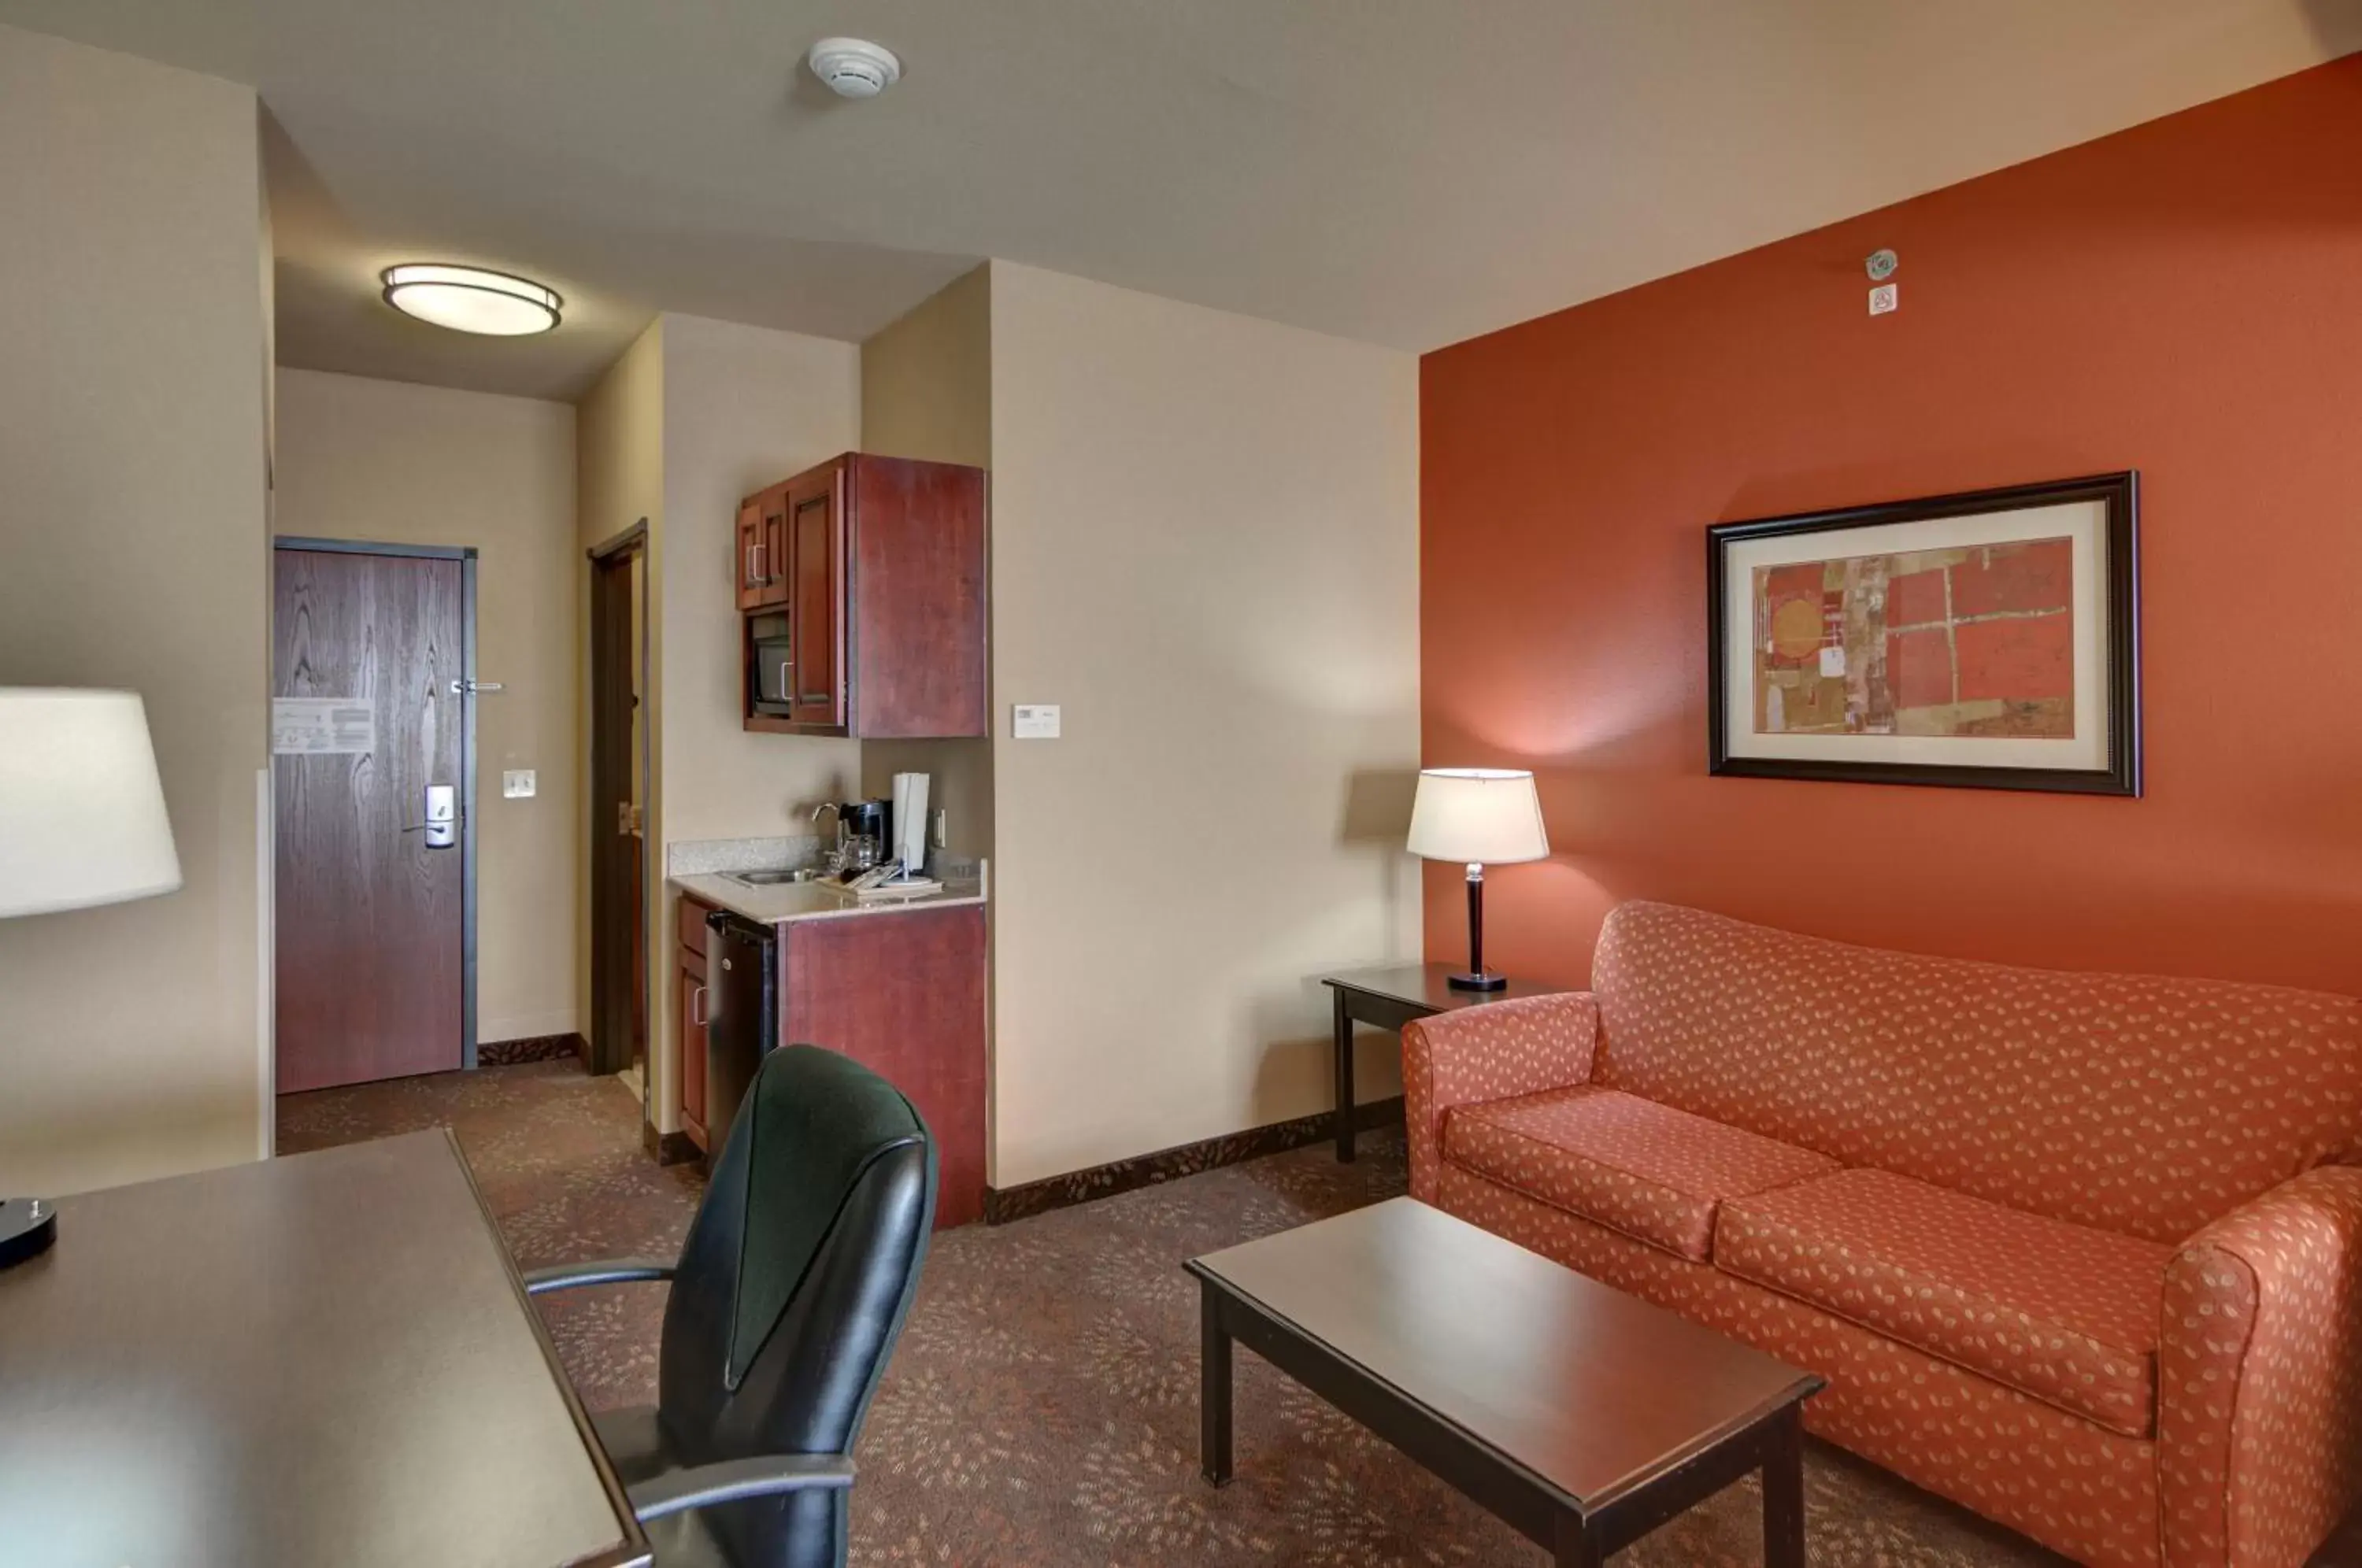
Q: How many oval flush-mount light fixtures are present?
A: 1